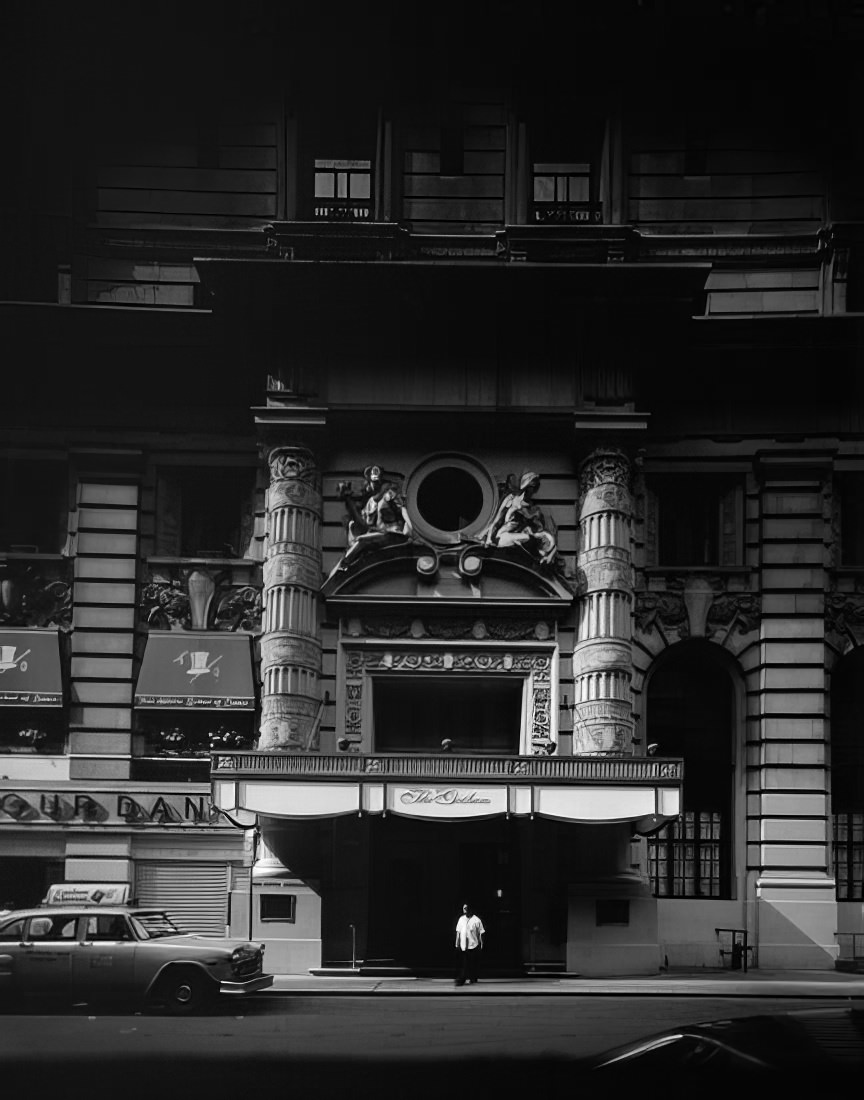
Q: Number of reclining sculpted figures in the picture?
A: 2